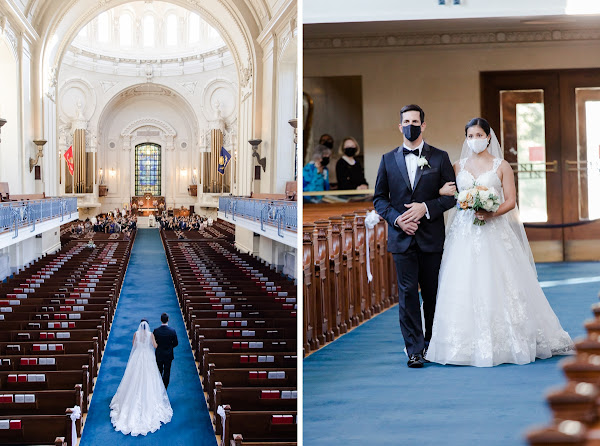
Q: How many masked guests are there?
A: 3